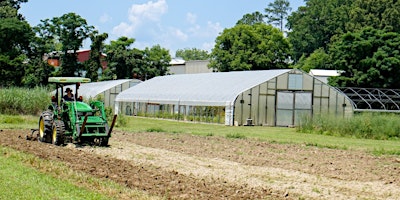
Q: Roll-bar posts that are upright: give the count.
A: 2